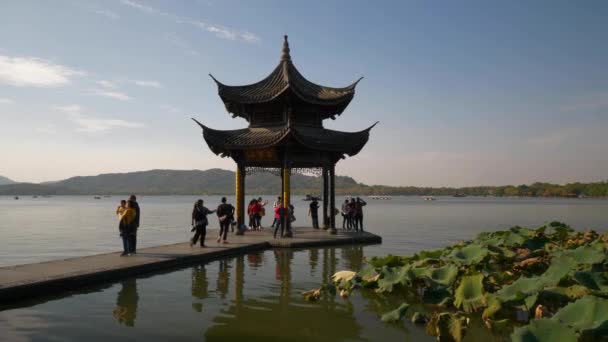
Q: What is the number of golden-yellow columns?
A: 2